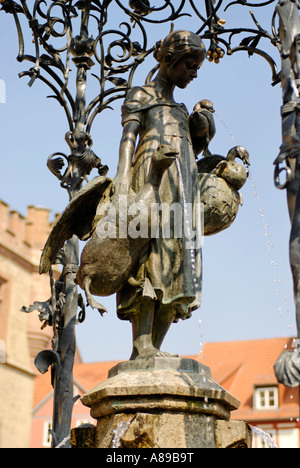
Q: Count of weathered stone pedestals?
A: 1